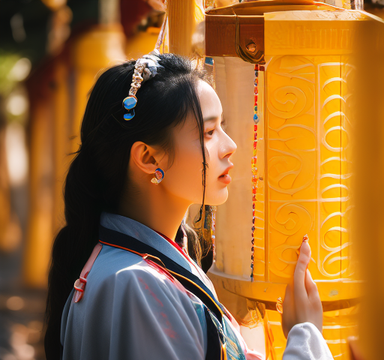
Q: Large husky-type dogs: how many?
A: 0